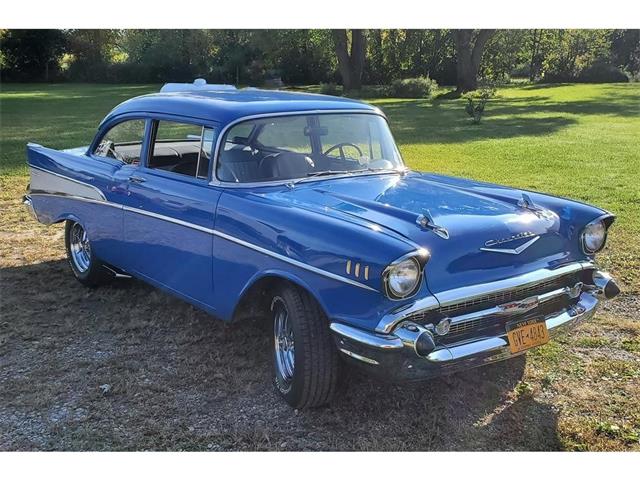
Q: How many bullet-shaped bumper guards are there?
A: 2